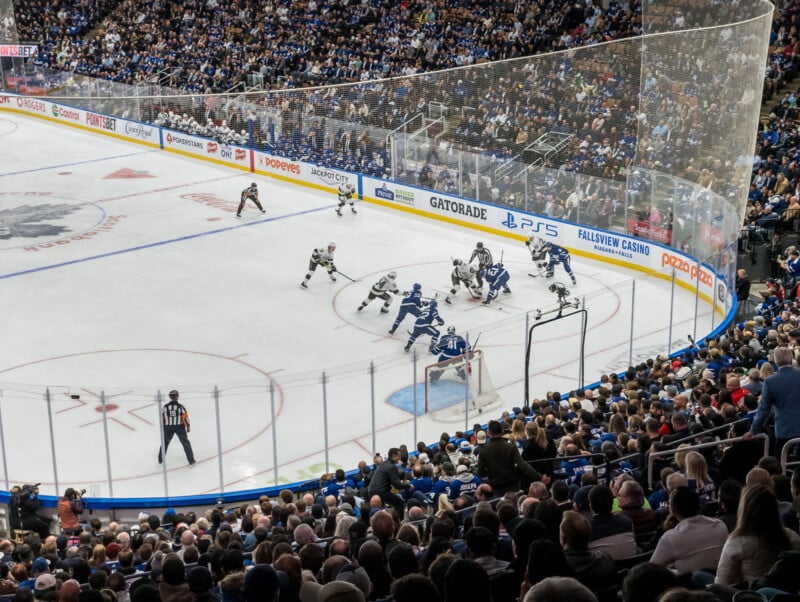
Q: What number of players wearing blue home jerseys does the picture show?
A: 5